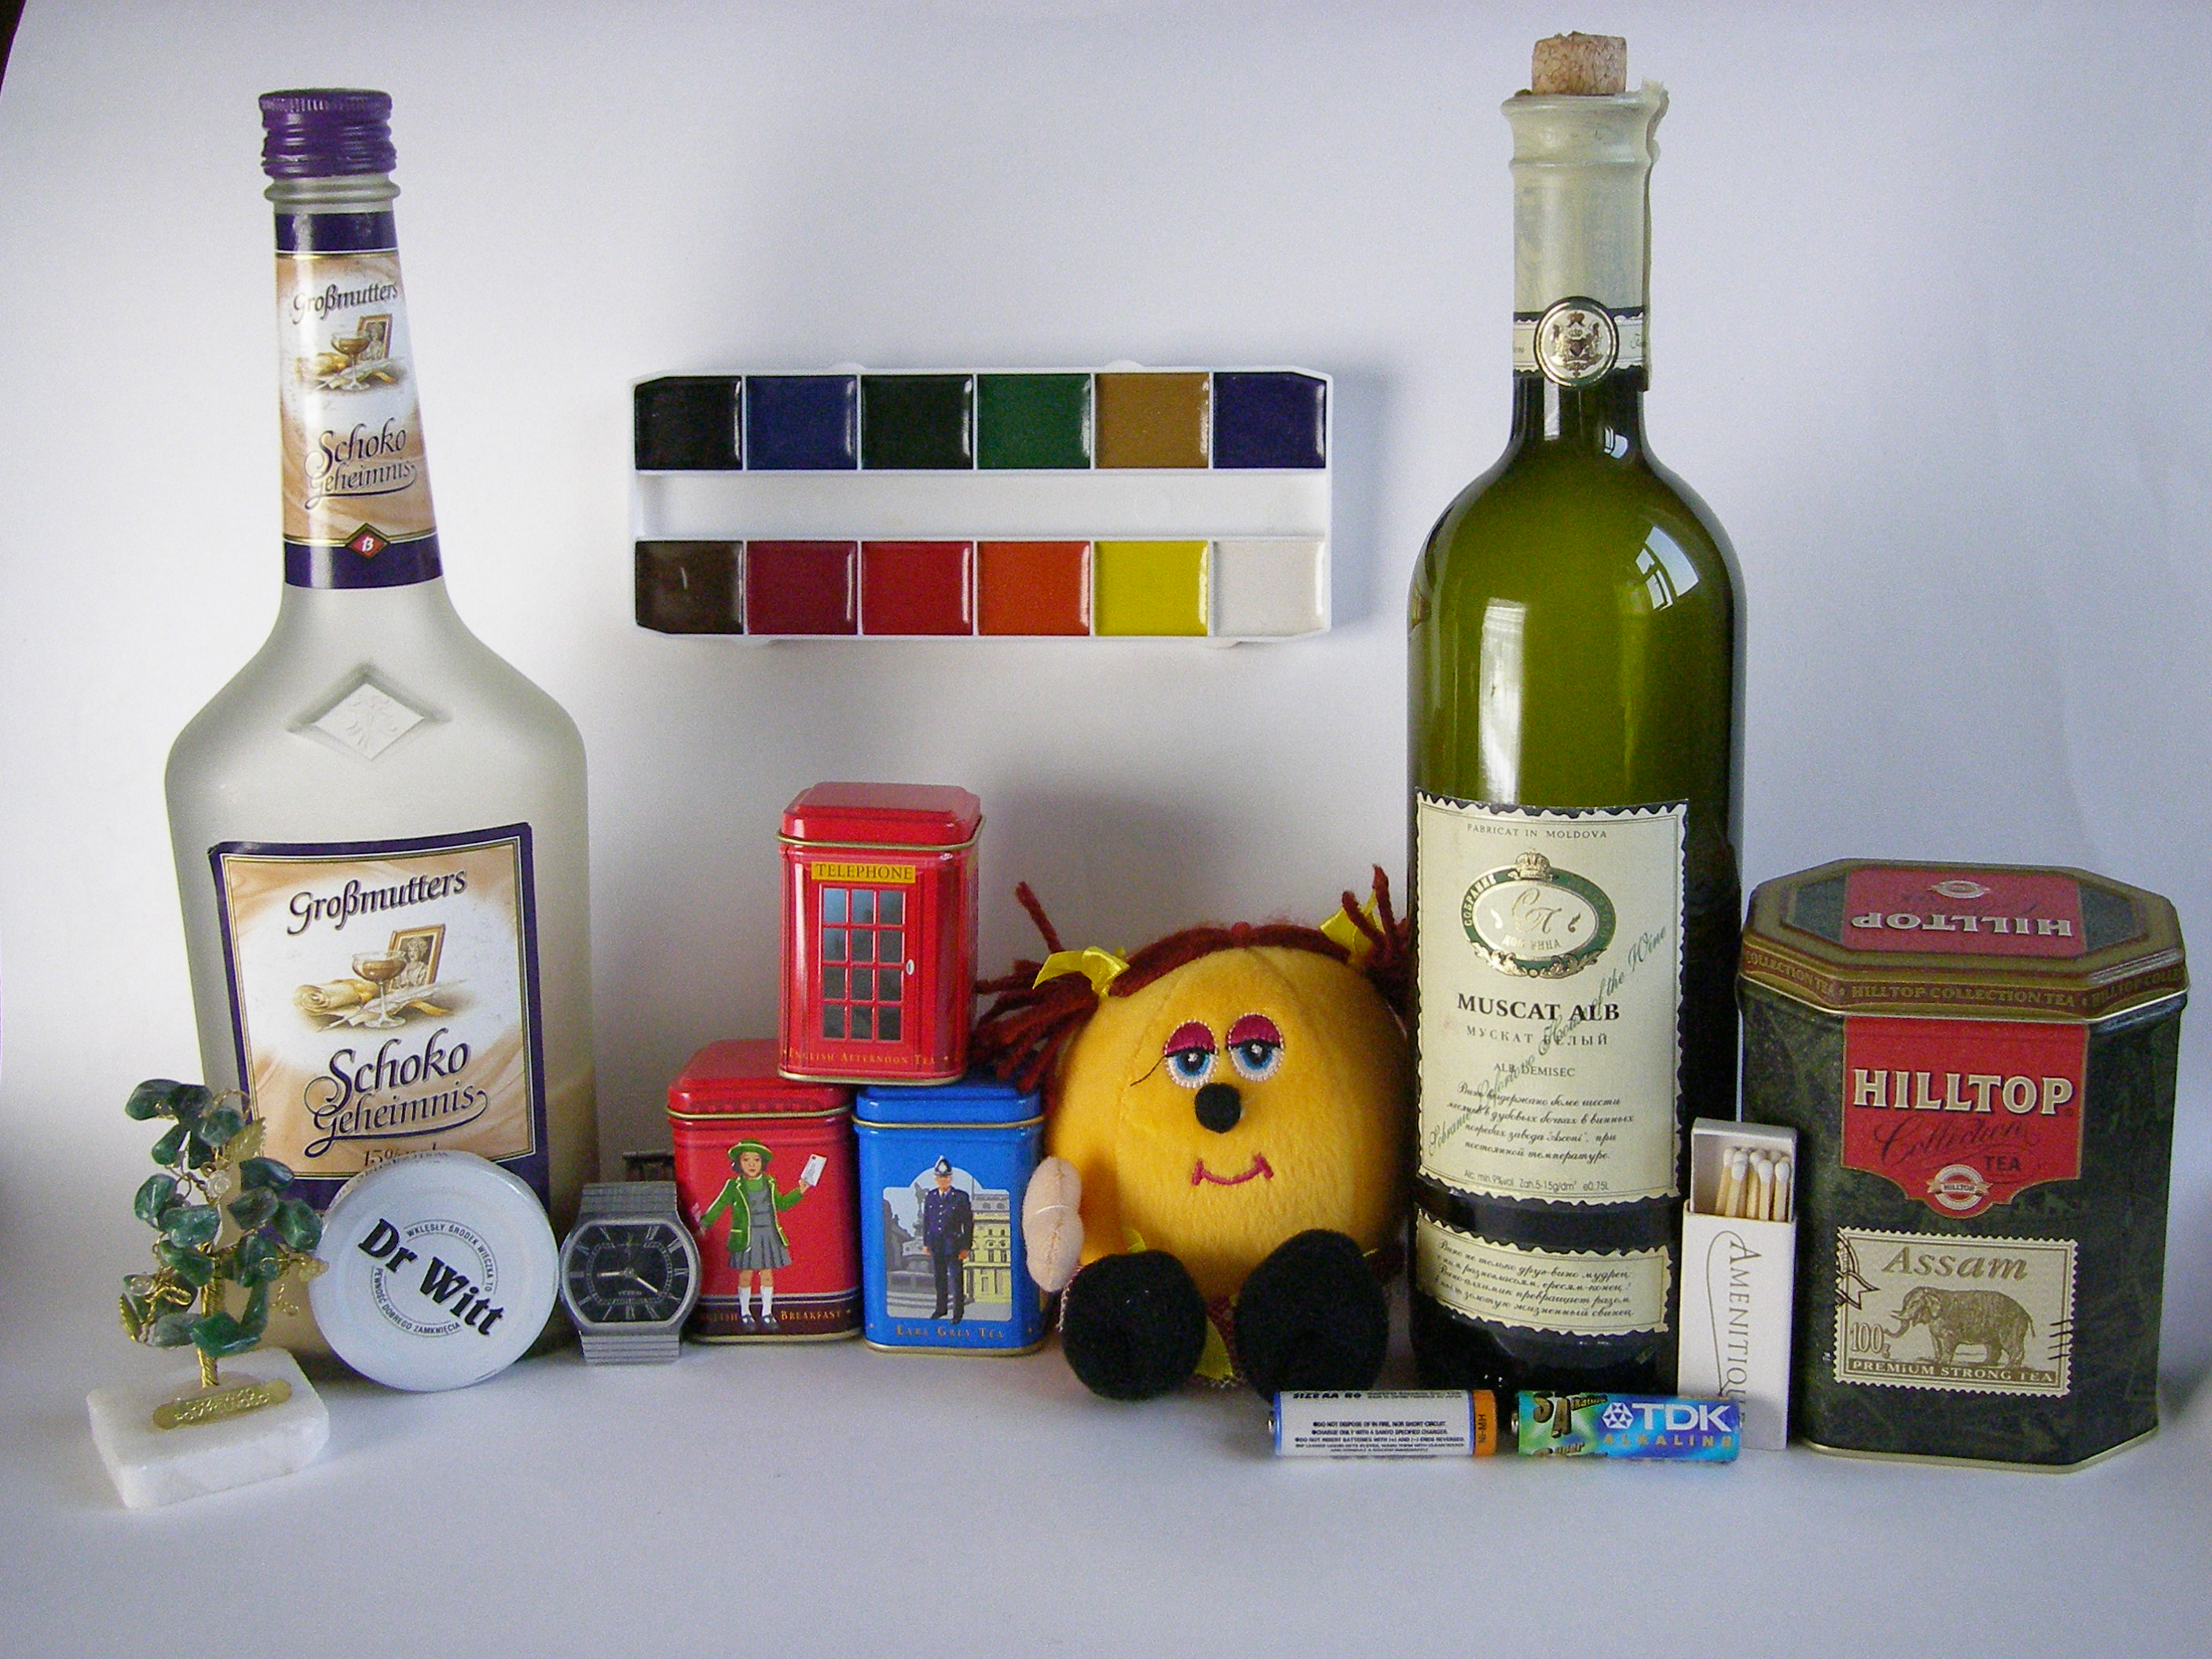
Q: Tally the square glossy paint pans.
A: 12